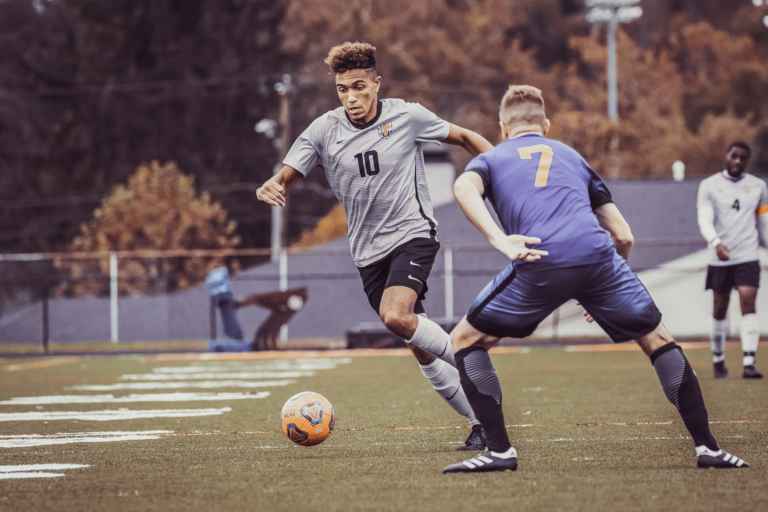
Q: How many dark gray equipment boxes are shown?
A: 1